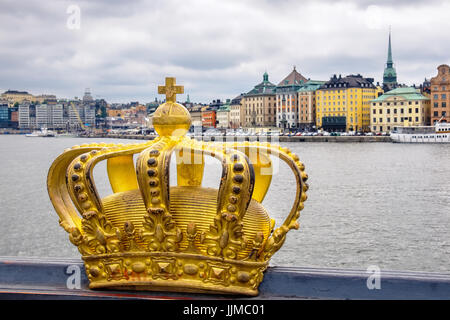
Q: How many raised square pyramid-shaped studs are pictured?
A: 3